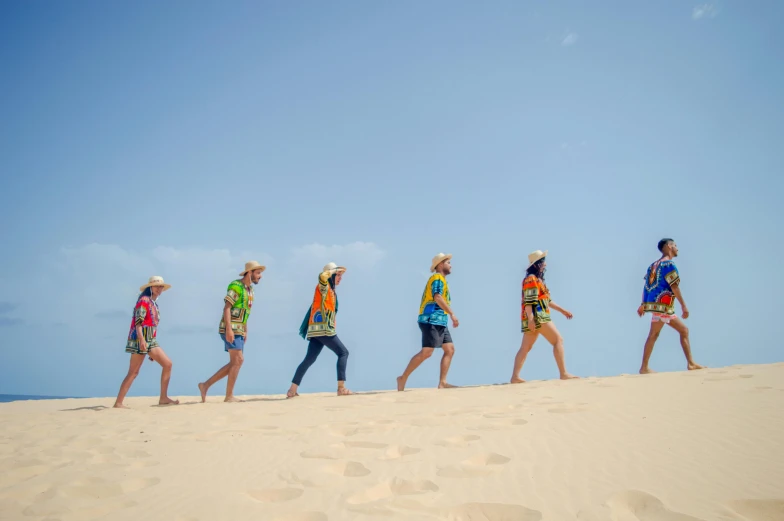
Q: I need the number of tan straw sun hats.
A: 5